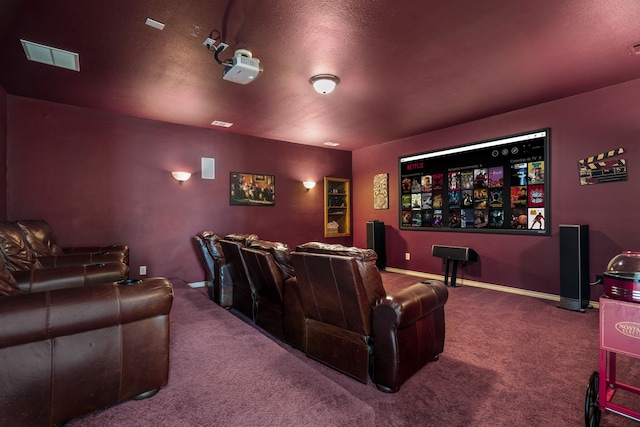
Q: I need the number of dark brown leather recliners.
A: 7